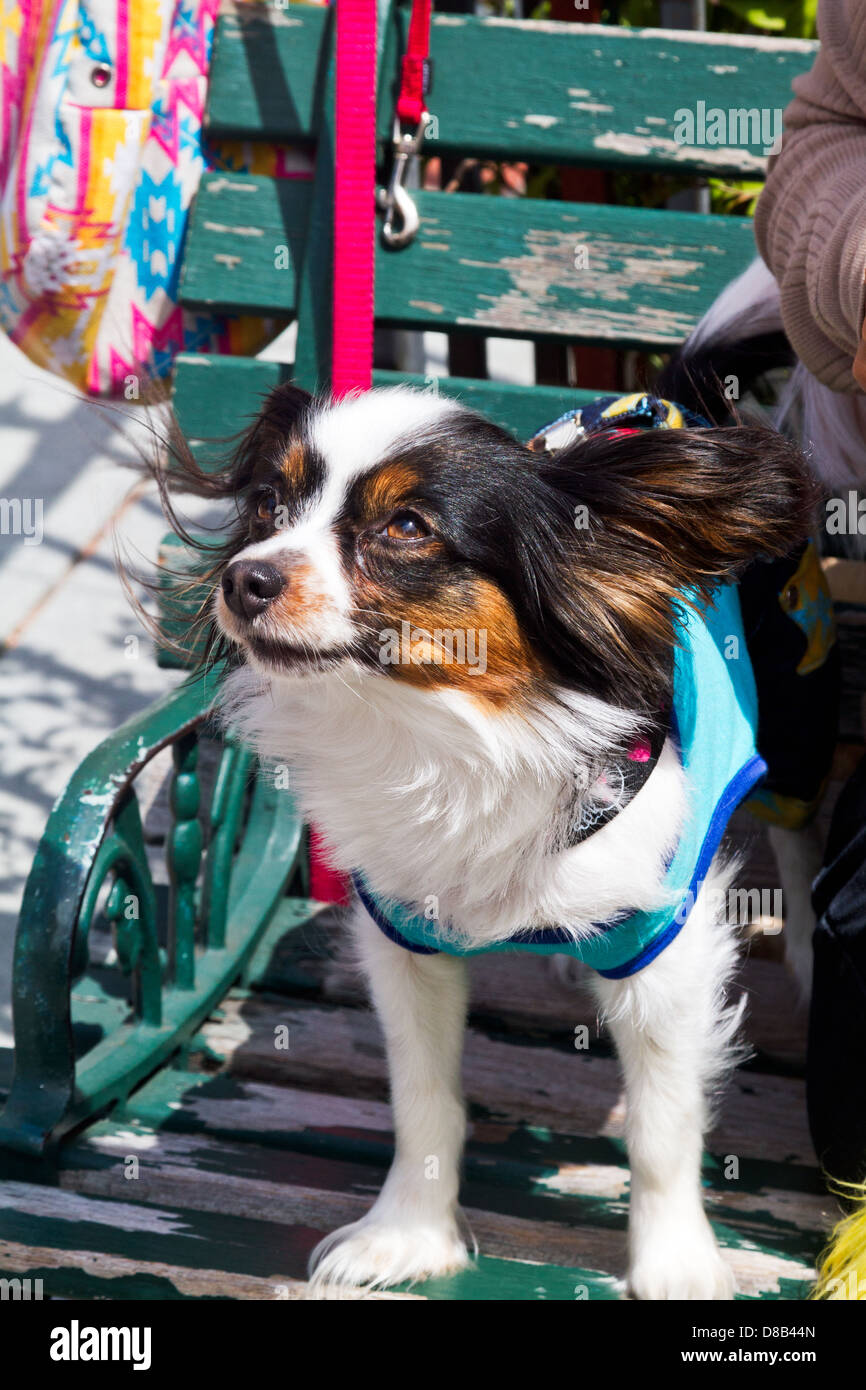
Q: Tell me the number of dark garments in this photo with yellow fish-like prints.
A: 1